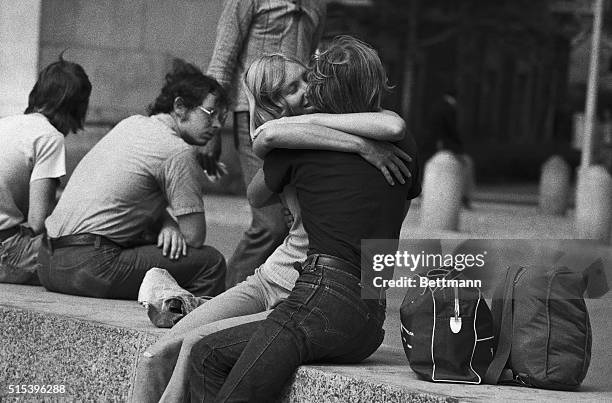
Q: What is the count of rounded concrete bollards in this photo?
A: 3